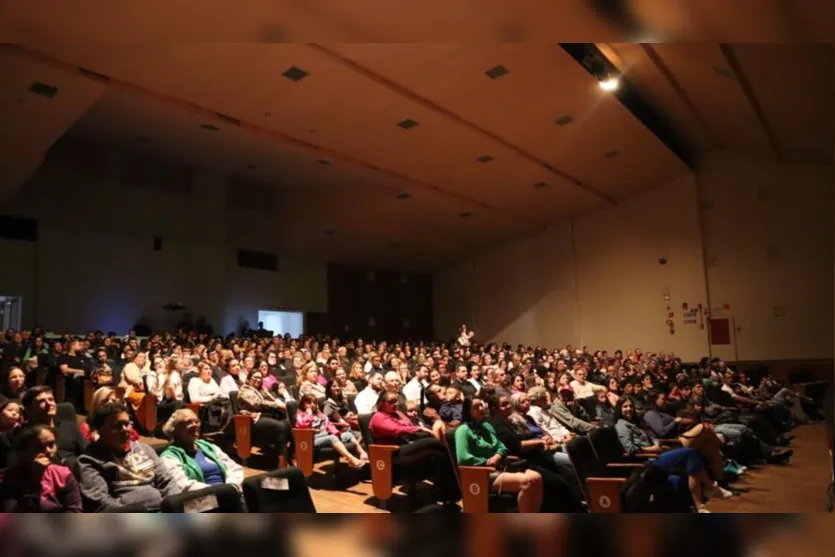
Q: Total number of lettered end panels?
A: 5